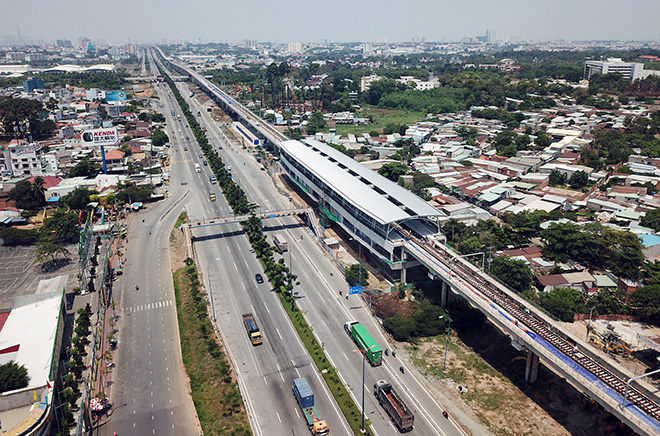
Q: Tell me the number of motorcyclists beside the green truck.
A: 2